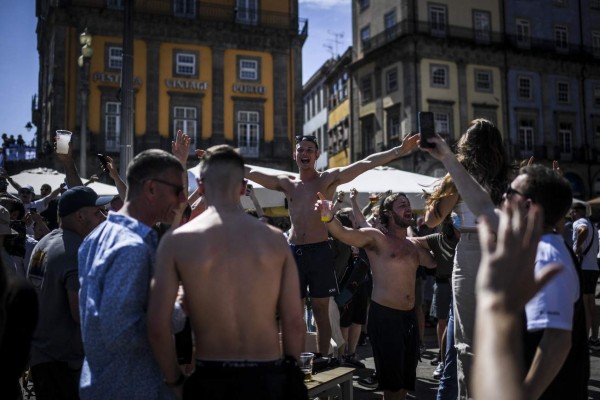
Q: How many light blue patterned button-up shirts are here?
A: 1